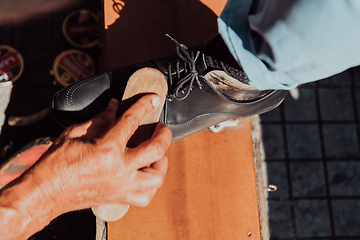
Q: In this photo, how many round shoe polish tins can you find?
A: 3